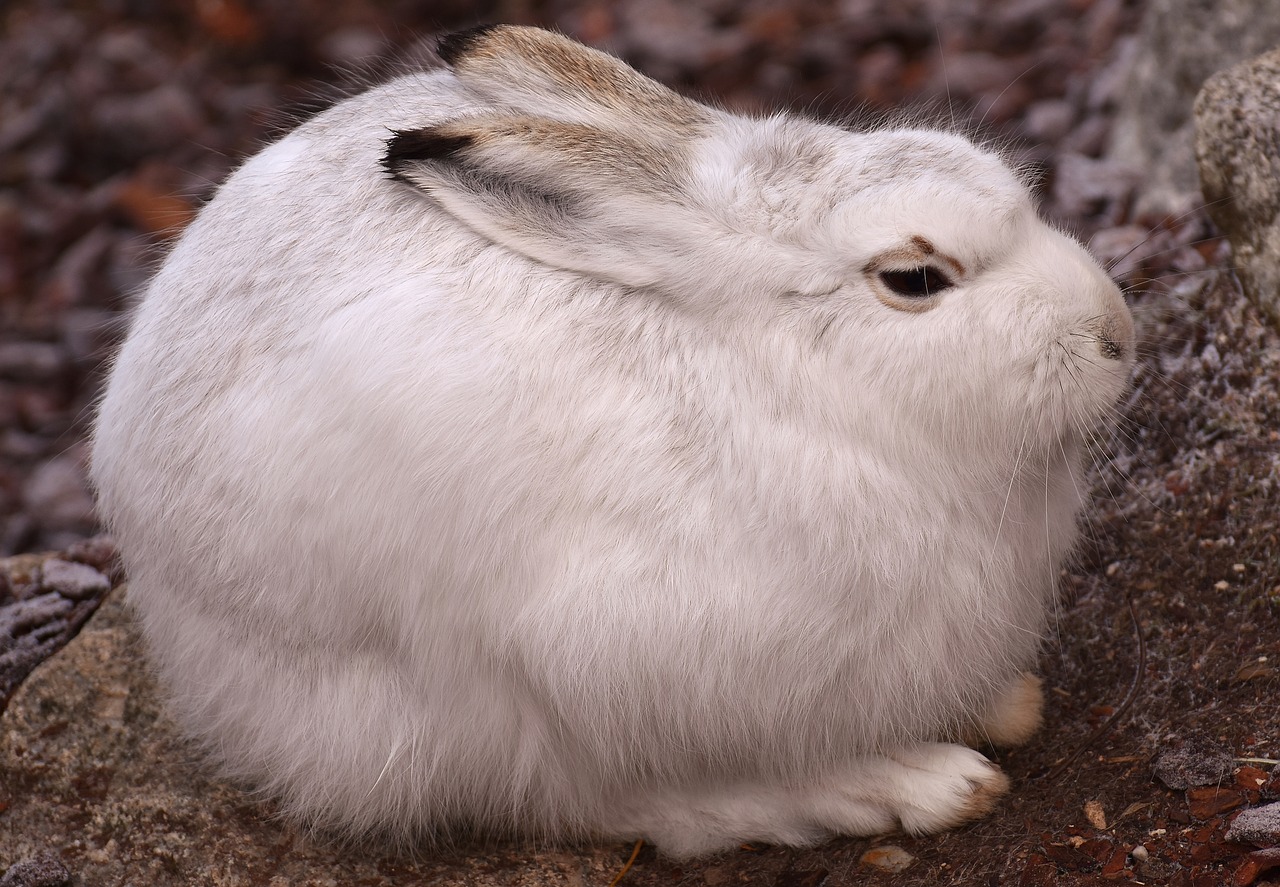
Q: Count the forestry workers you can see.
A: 0